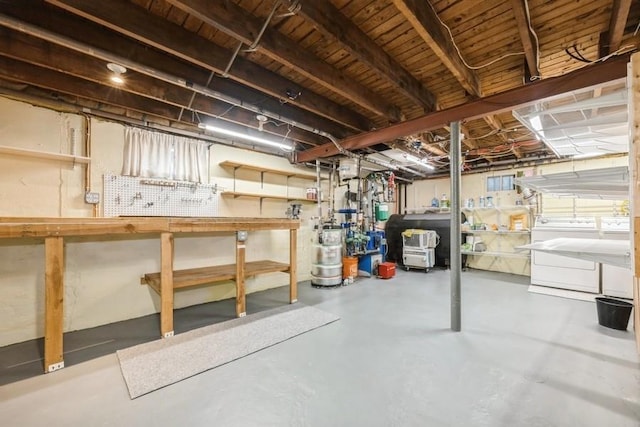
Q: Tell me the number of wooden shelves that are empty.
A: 3